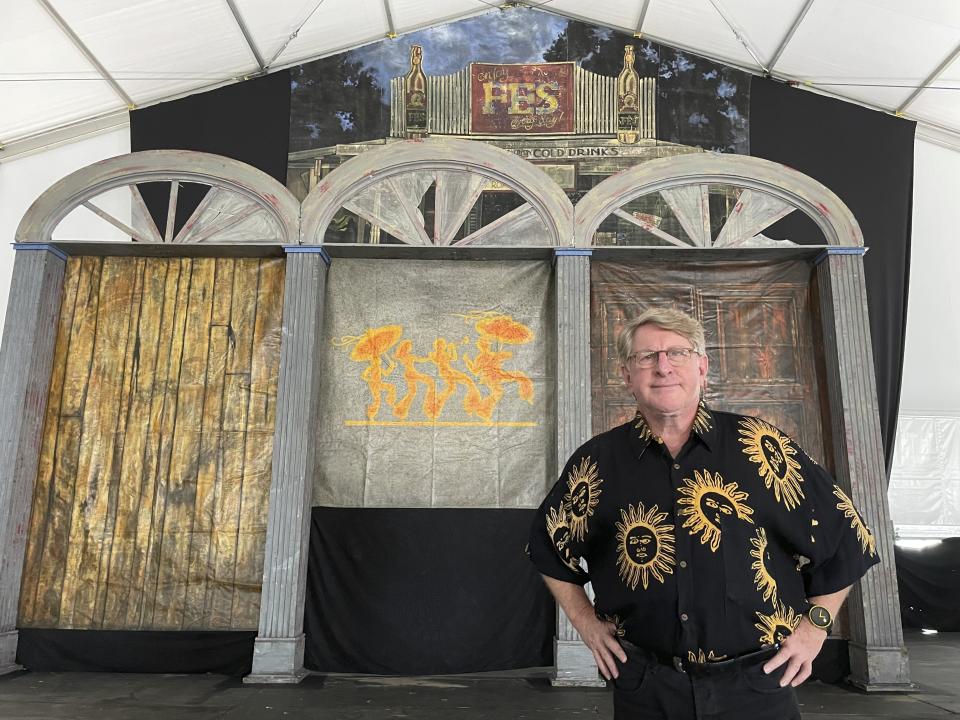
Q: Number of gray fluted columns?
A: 4